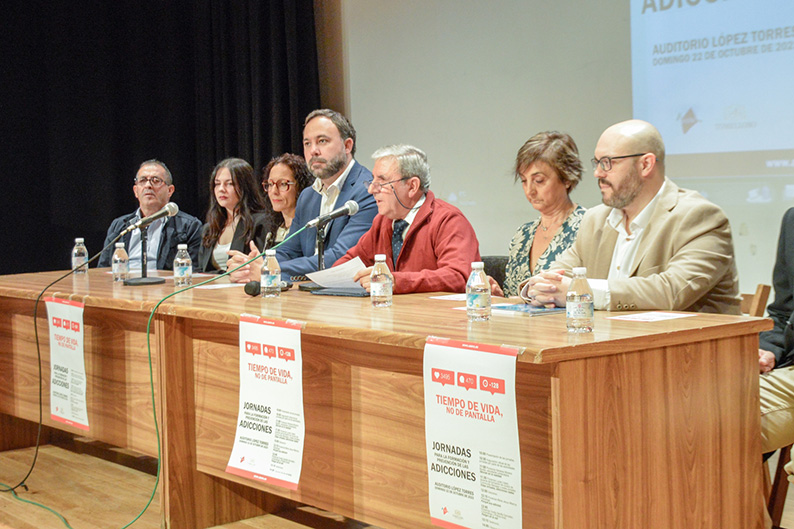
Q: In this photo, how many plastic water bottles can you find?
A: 7